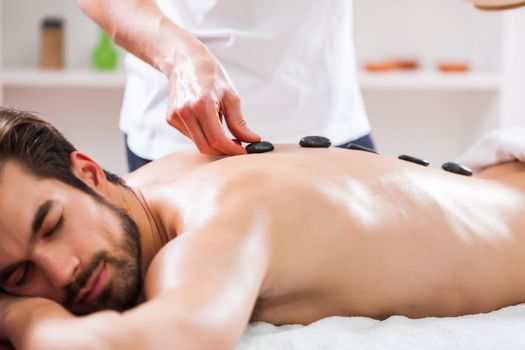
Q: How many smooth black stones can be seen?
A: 5